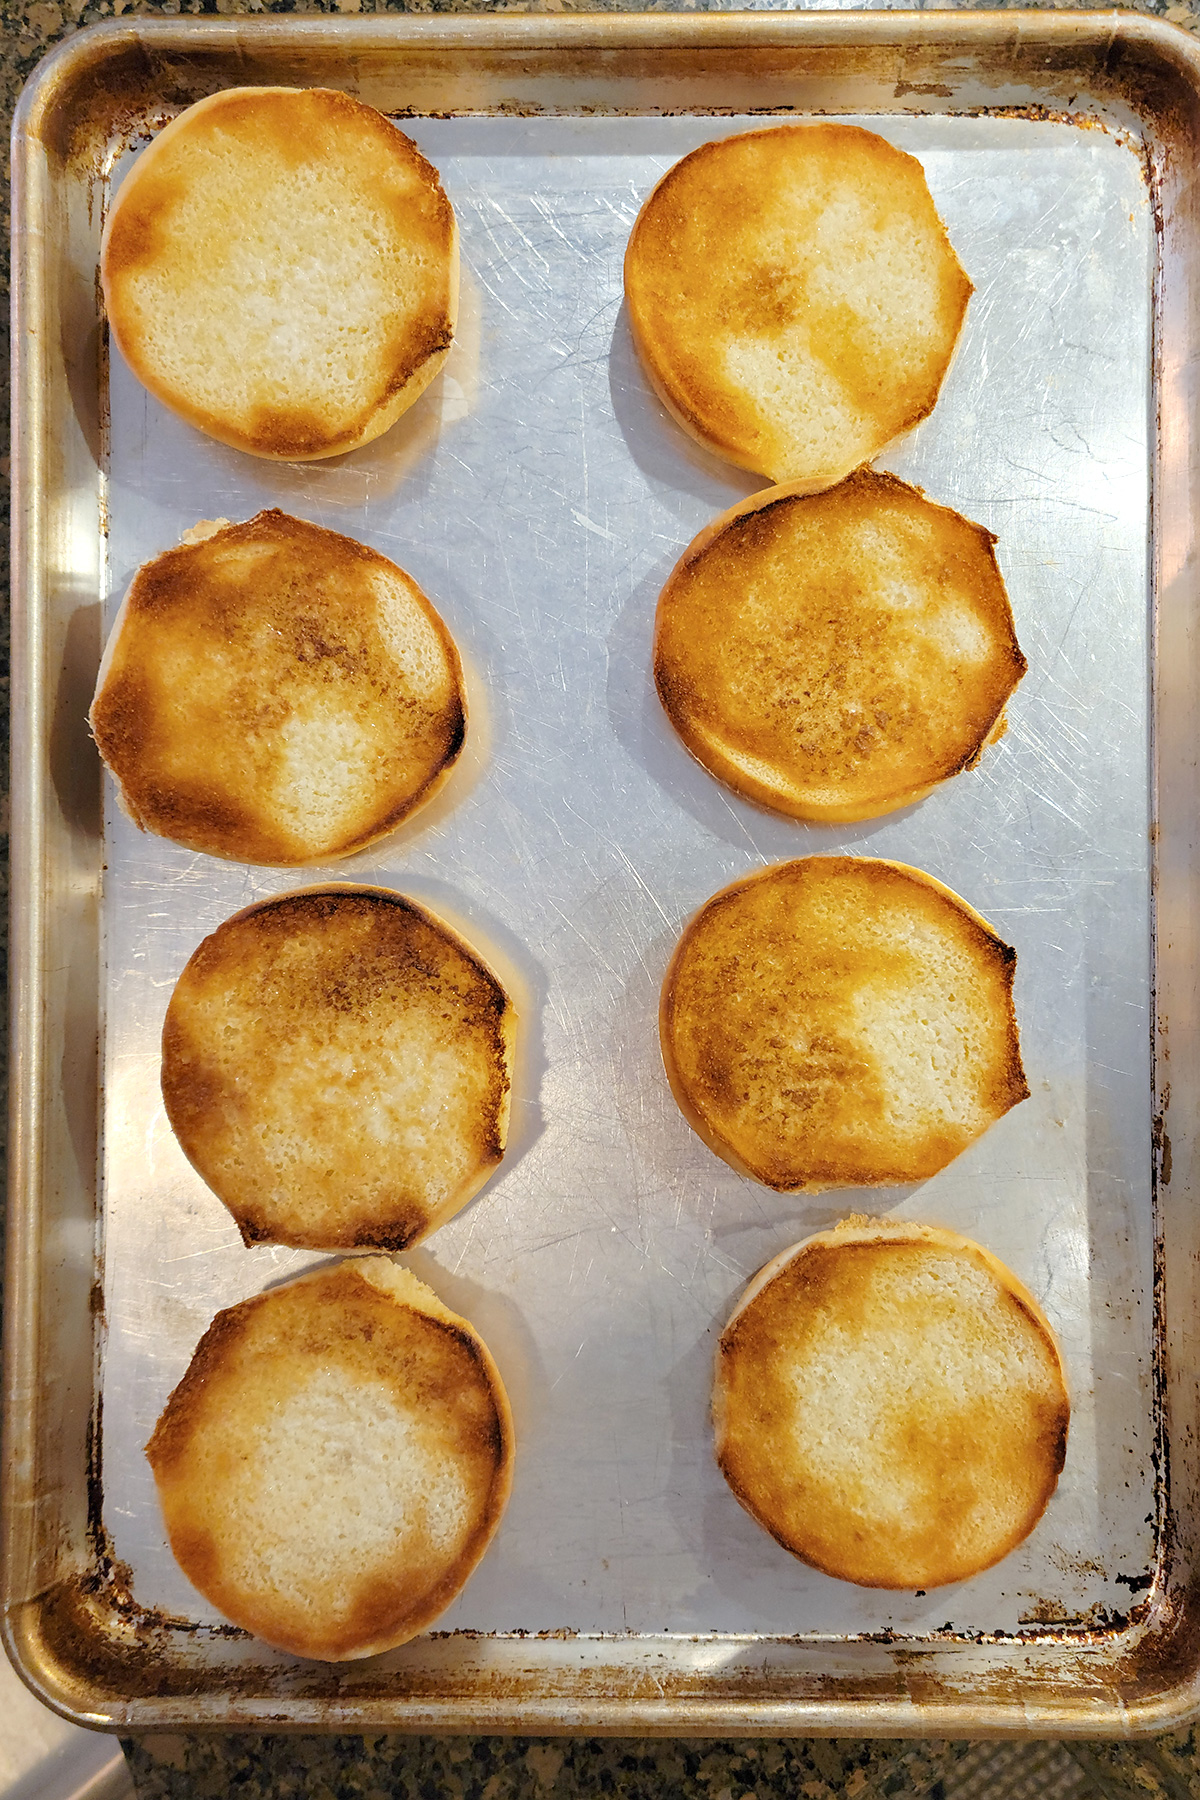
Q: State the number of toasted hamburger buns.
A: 8